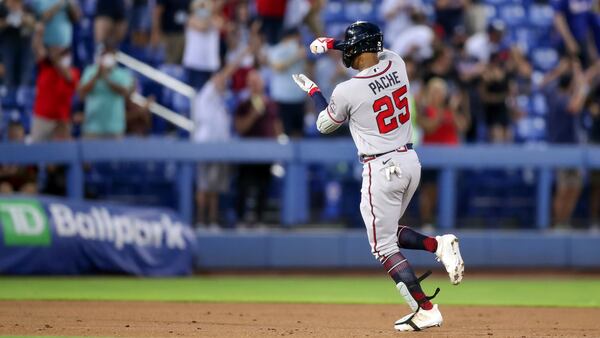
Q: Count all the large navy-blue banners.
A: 1